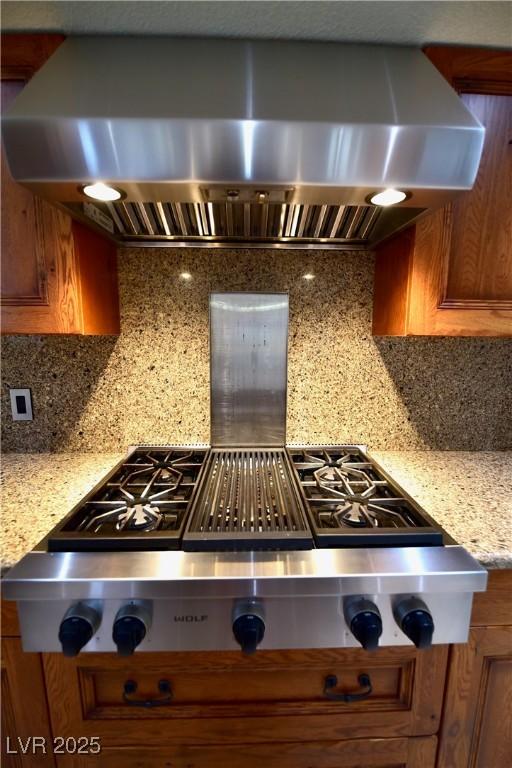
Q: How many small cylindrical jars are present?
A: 0